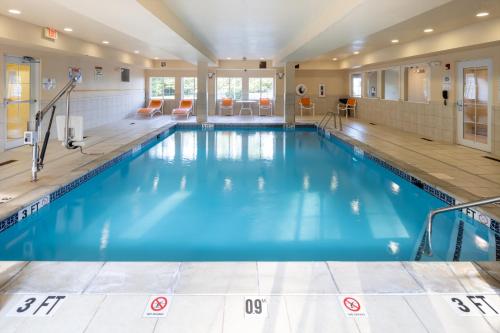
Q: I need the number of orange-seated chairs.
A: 6